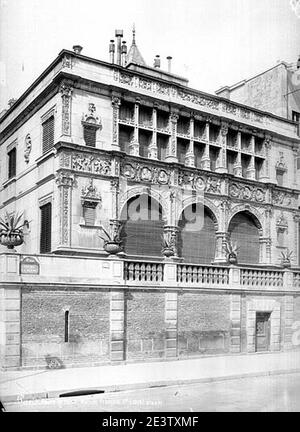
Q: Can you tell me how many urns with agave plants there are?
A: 5